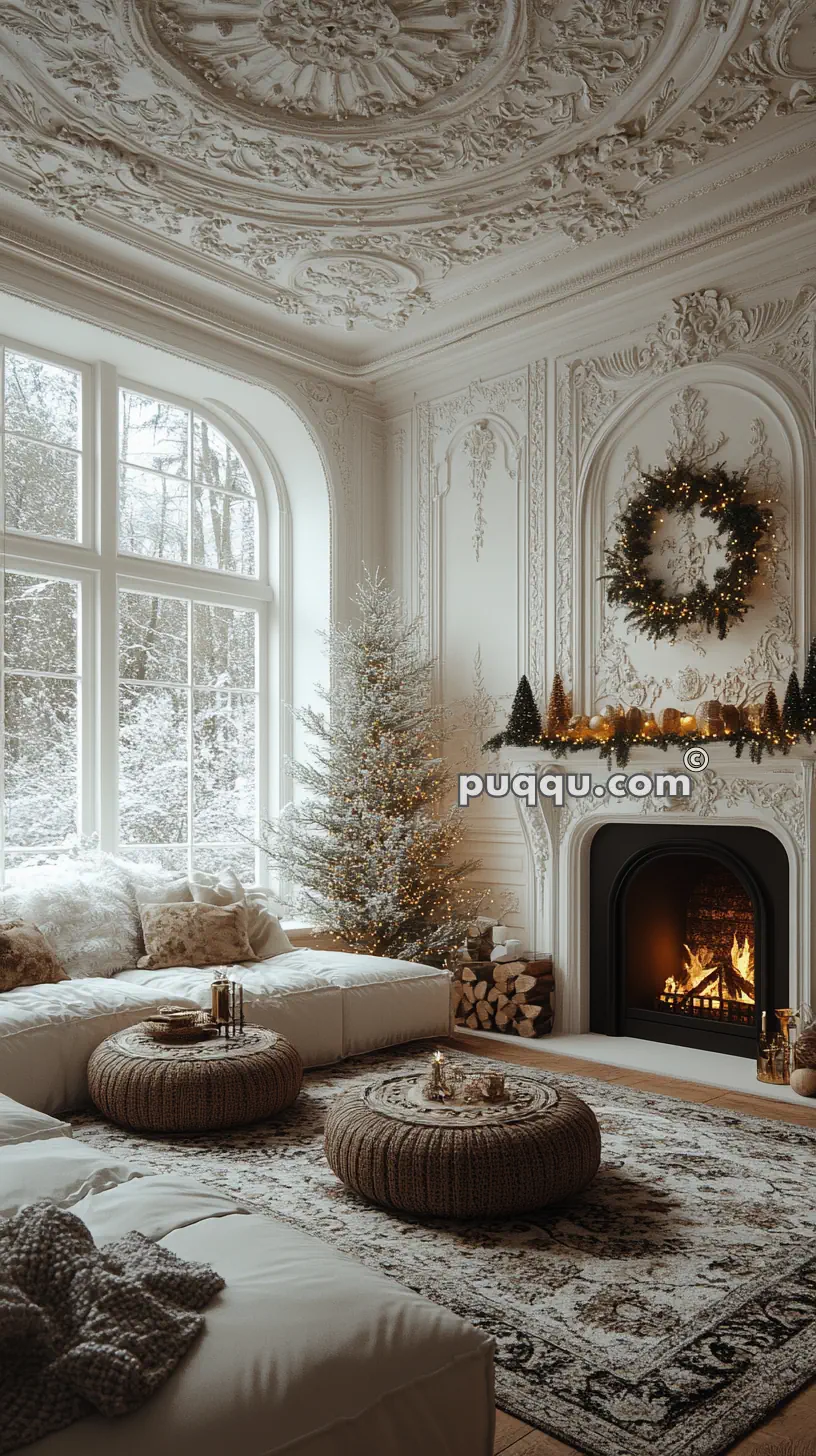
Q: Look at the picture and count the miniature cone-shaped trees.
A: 5